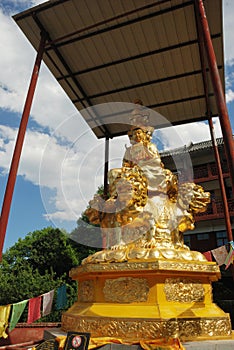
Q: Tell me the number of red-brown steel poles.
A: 4